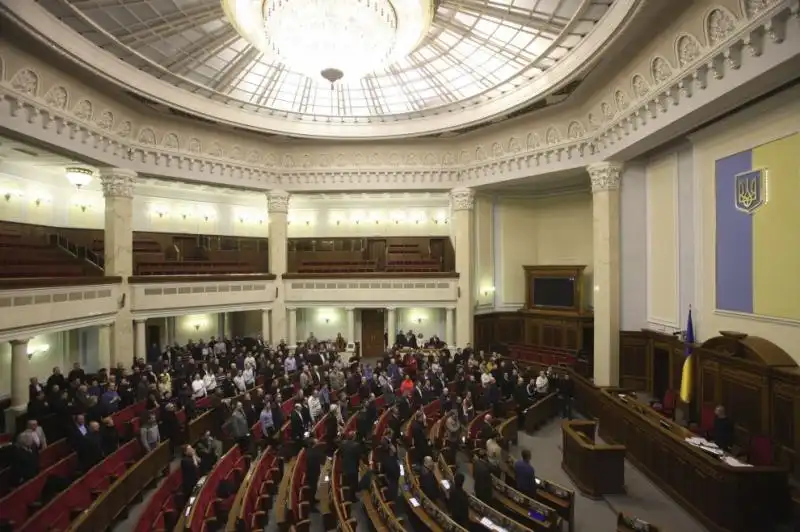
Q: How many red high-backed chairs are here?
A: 3